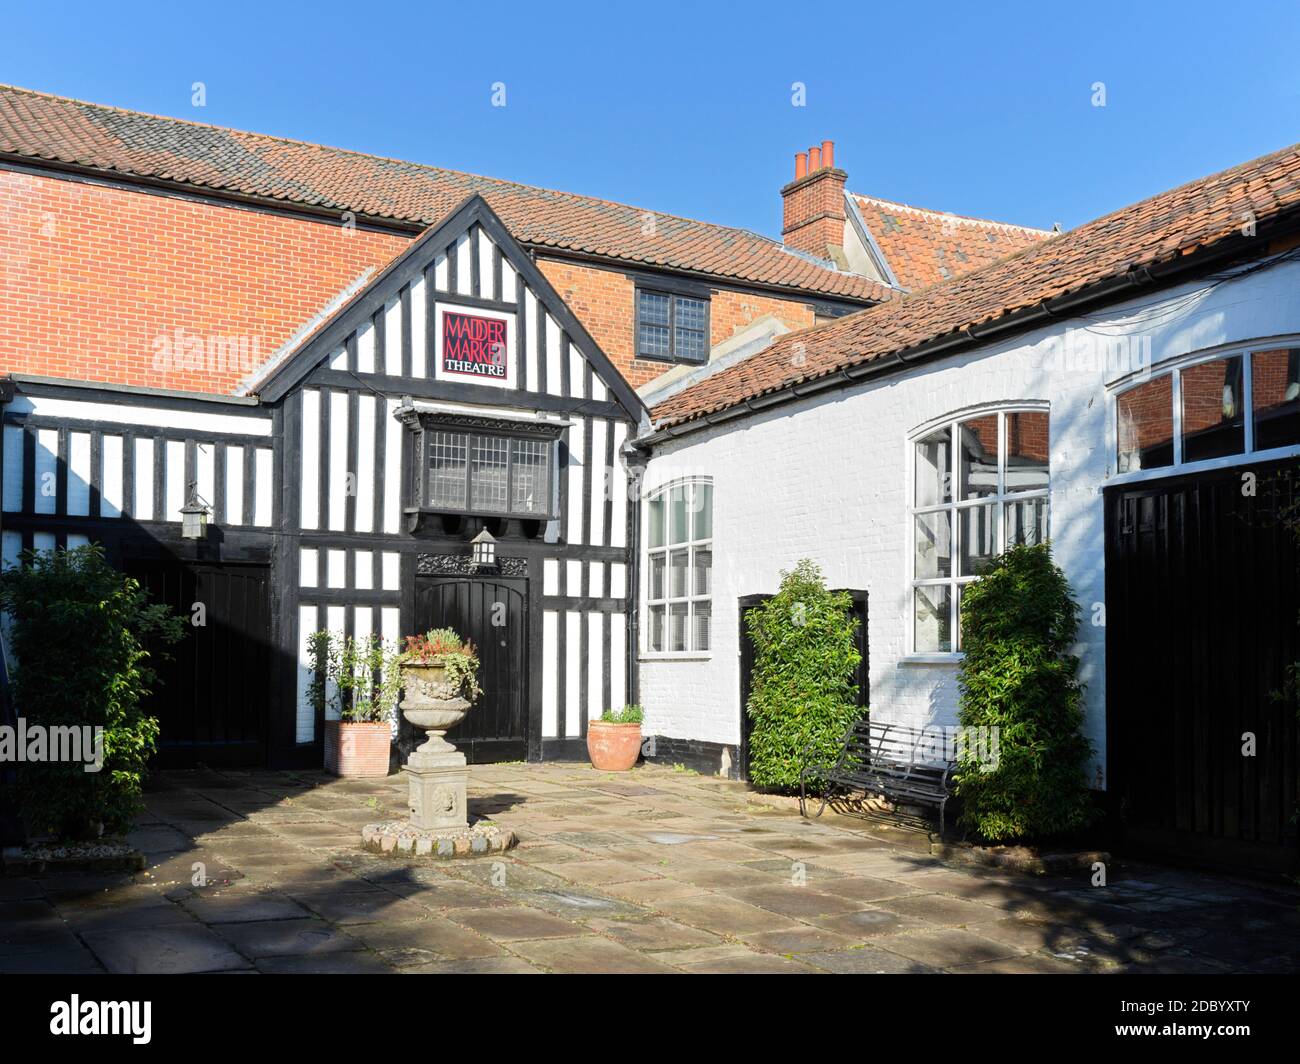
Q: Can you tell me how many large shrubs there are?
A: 3